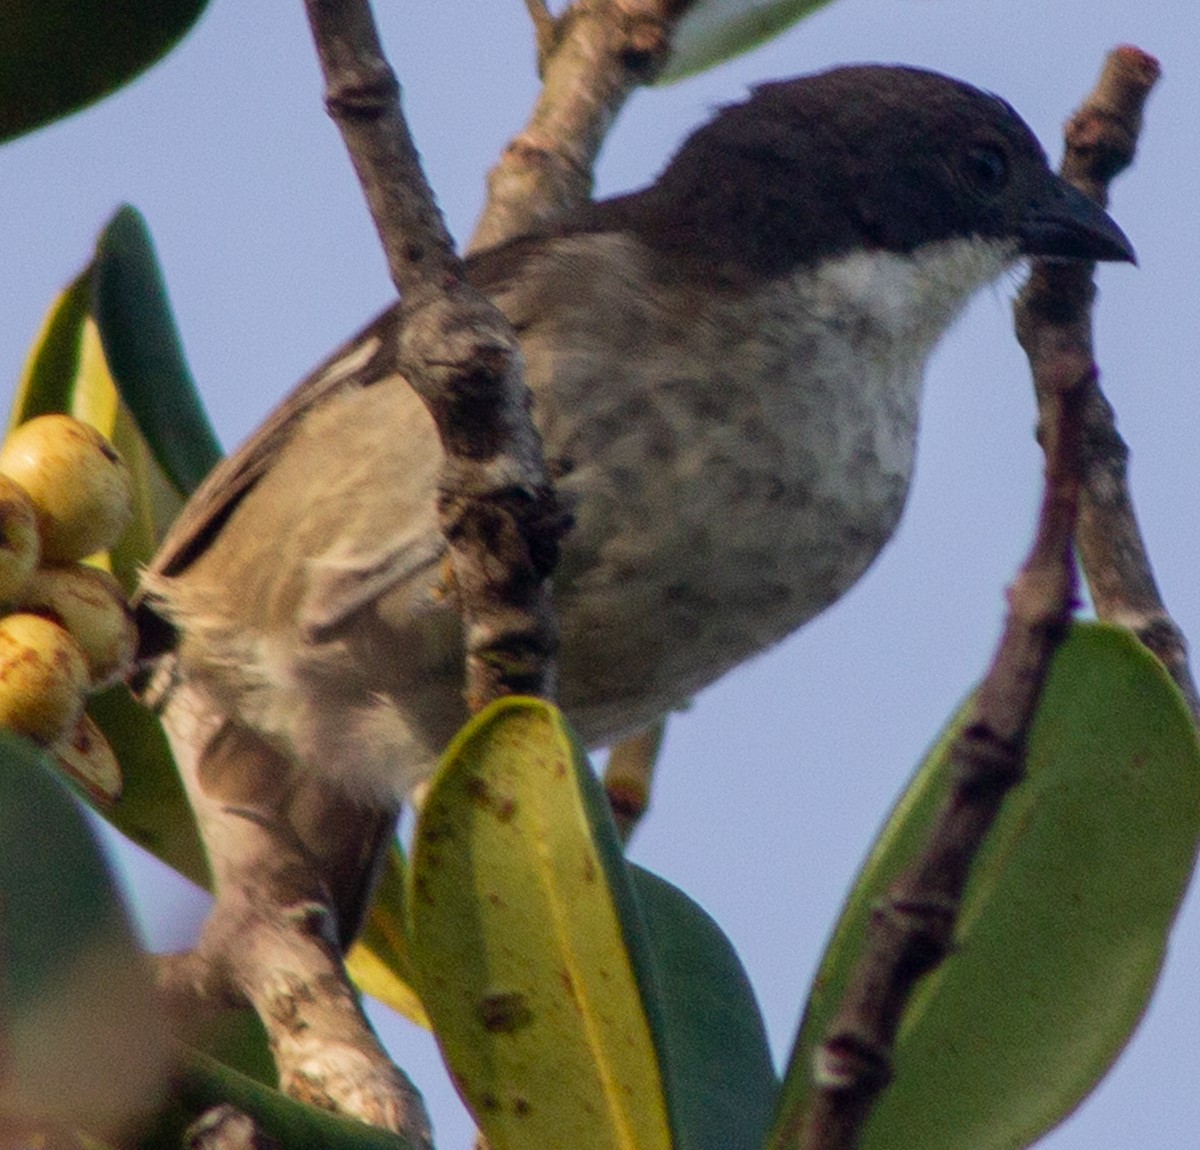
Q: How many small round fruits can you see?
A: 4